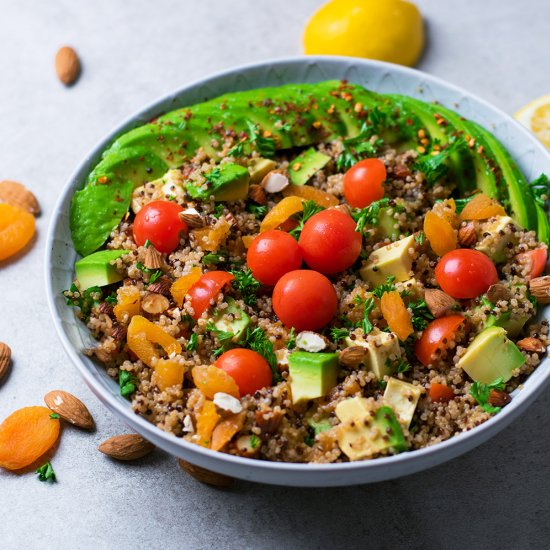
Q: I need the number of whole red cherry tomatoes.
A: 7